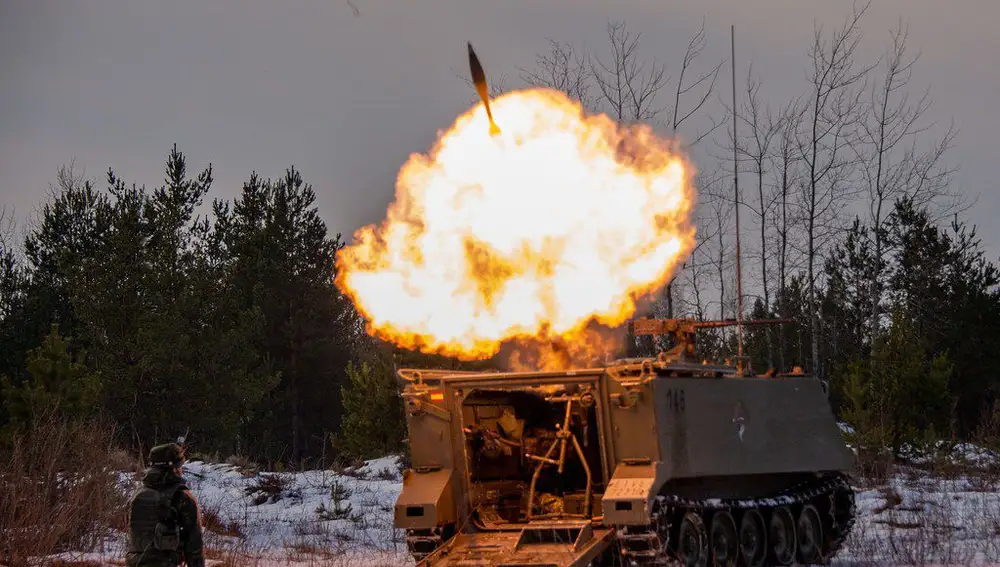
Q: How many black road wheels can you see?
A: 5